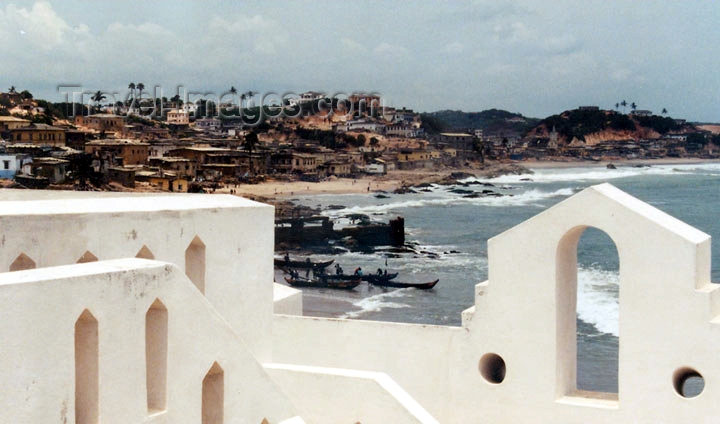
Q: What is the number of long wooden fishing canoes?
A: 4